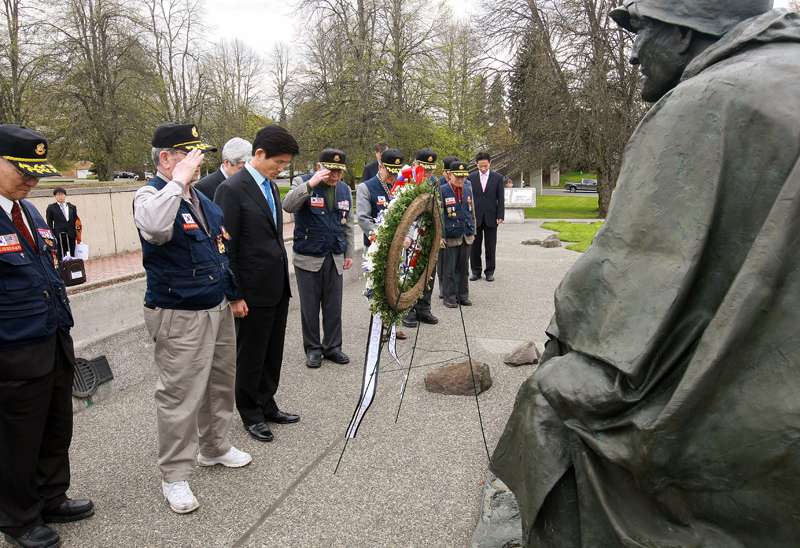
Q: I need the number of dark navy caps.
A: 7